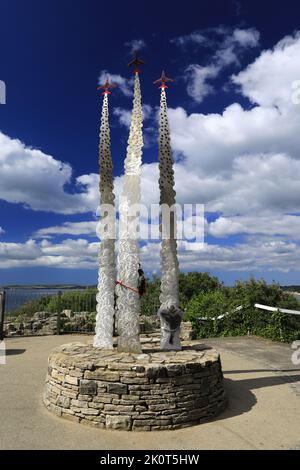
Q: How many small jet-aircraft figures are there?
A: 3